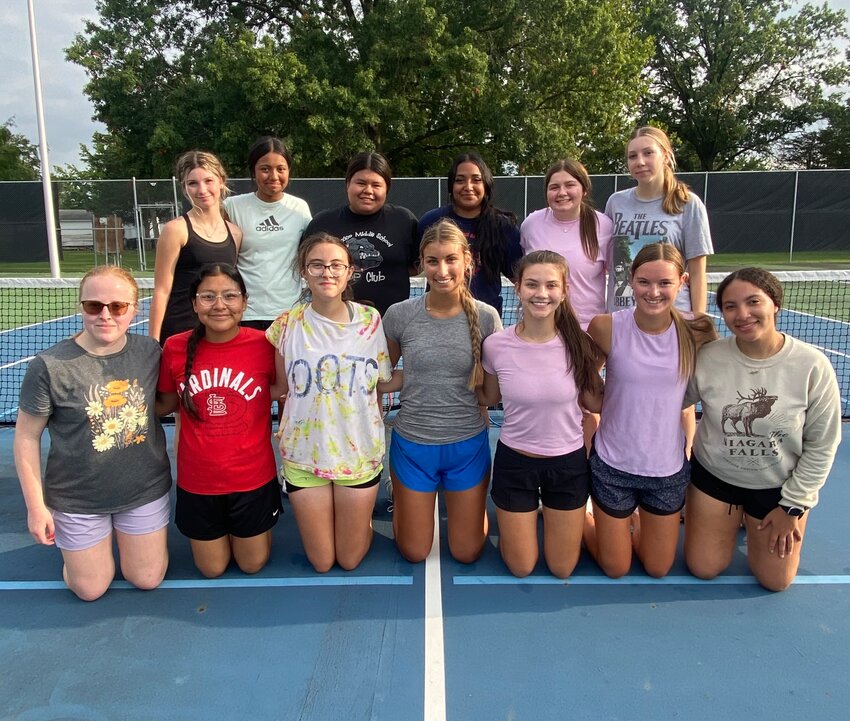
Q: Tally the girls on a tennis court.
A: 13